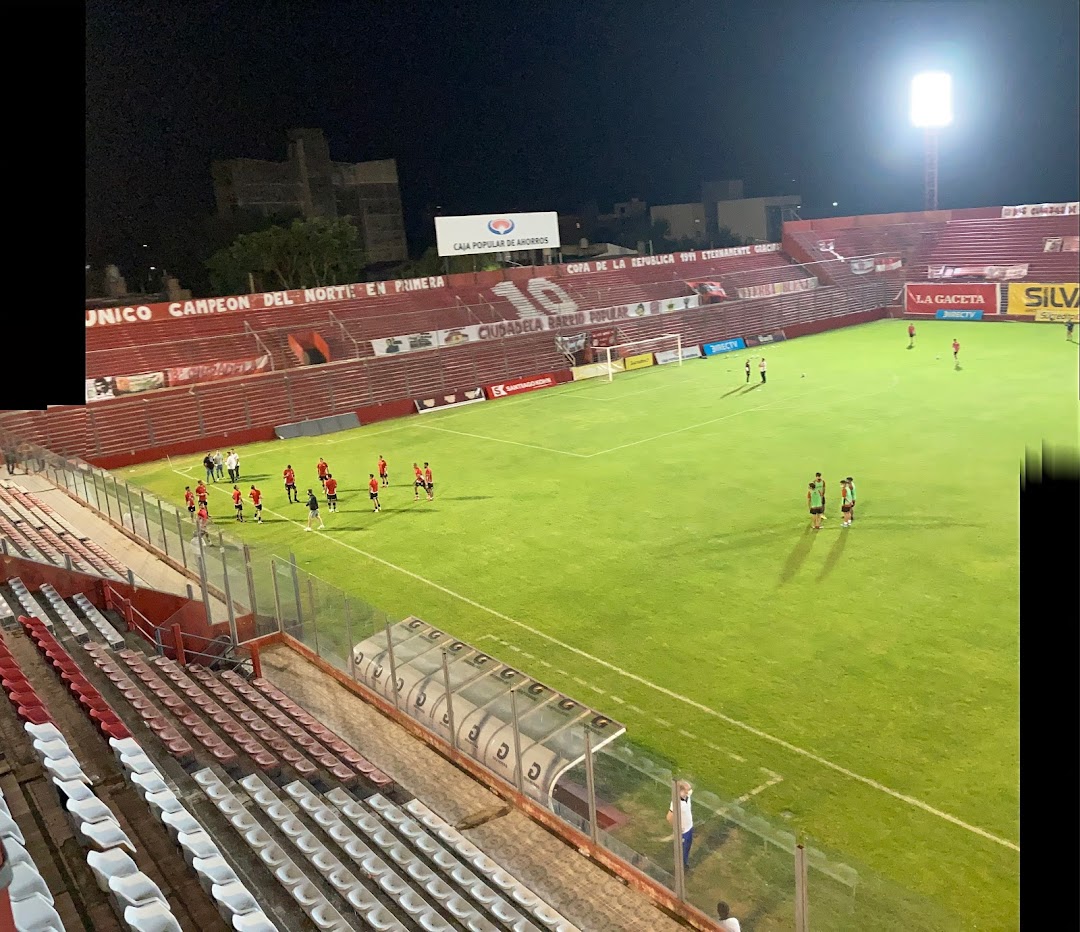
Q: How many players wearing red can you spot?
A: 14